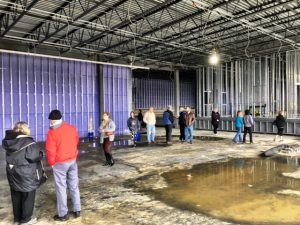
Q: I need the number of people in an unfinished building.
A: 13